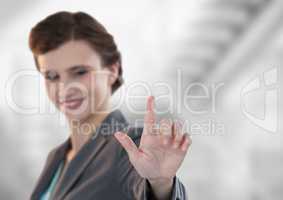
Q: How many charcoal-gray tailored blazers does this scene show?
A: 1